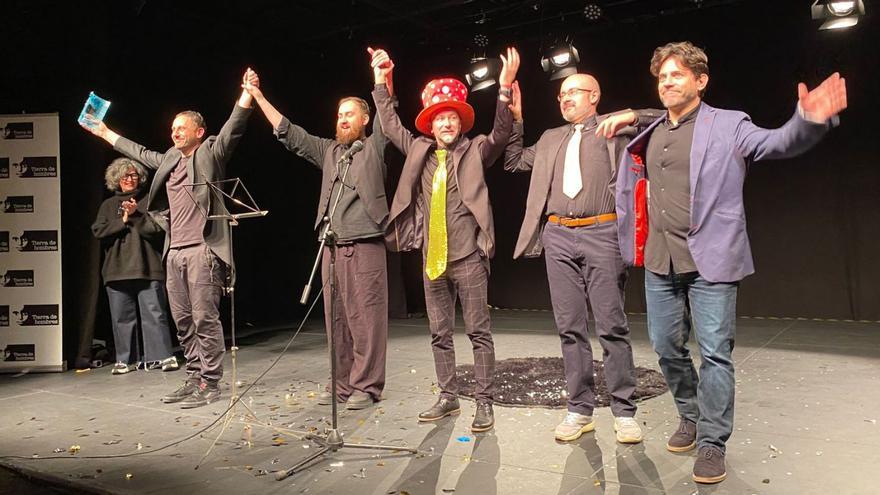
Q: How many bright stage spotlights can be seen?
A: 3